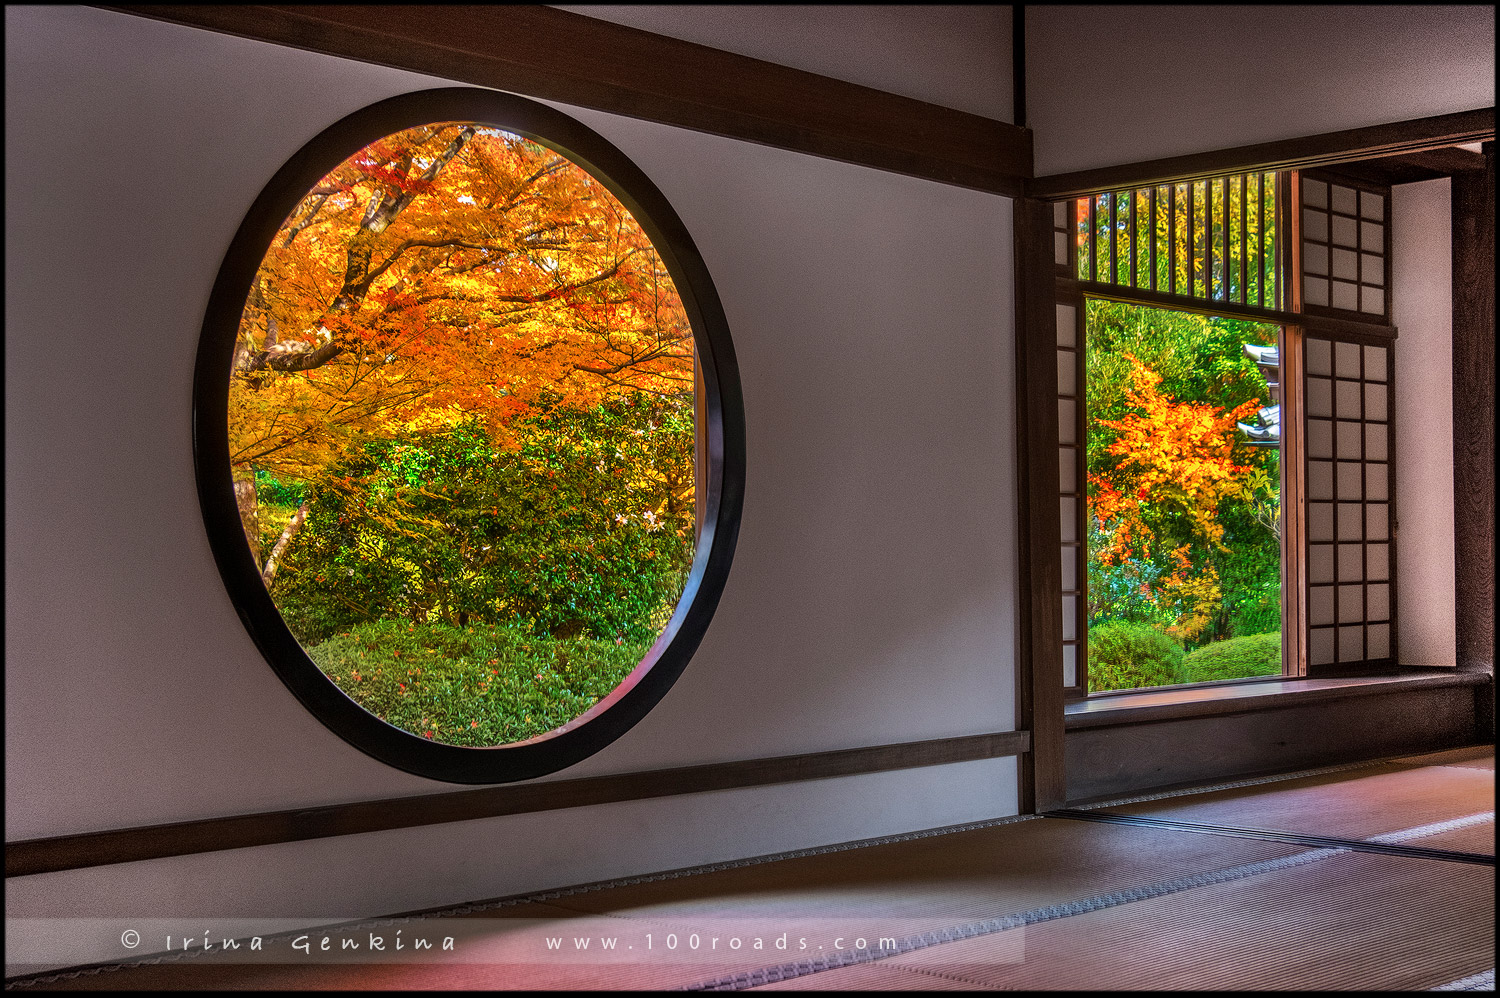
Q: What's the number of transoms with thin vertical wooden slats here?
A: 1